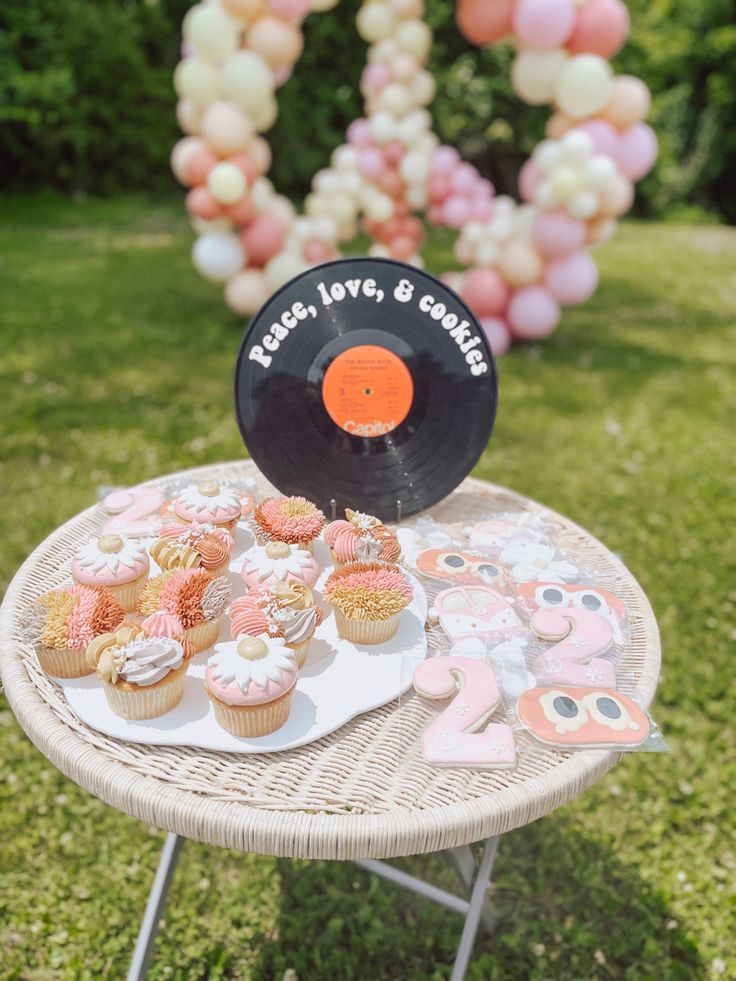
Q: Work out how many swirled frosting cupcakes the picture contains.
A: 4